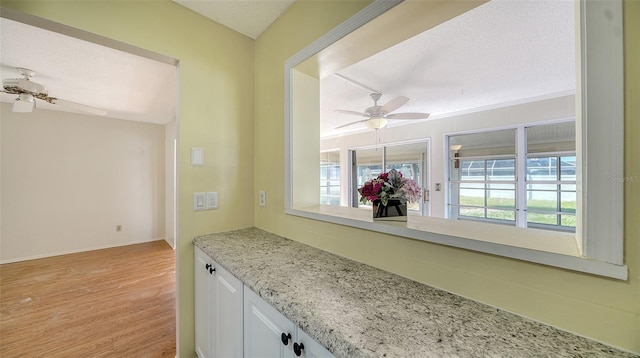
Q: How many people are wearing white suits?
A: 0